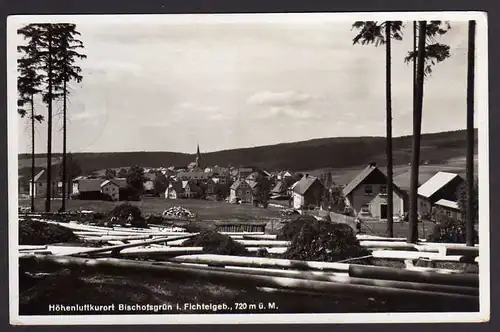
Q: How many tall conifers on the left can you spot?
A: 3